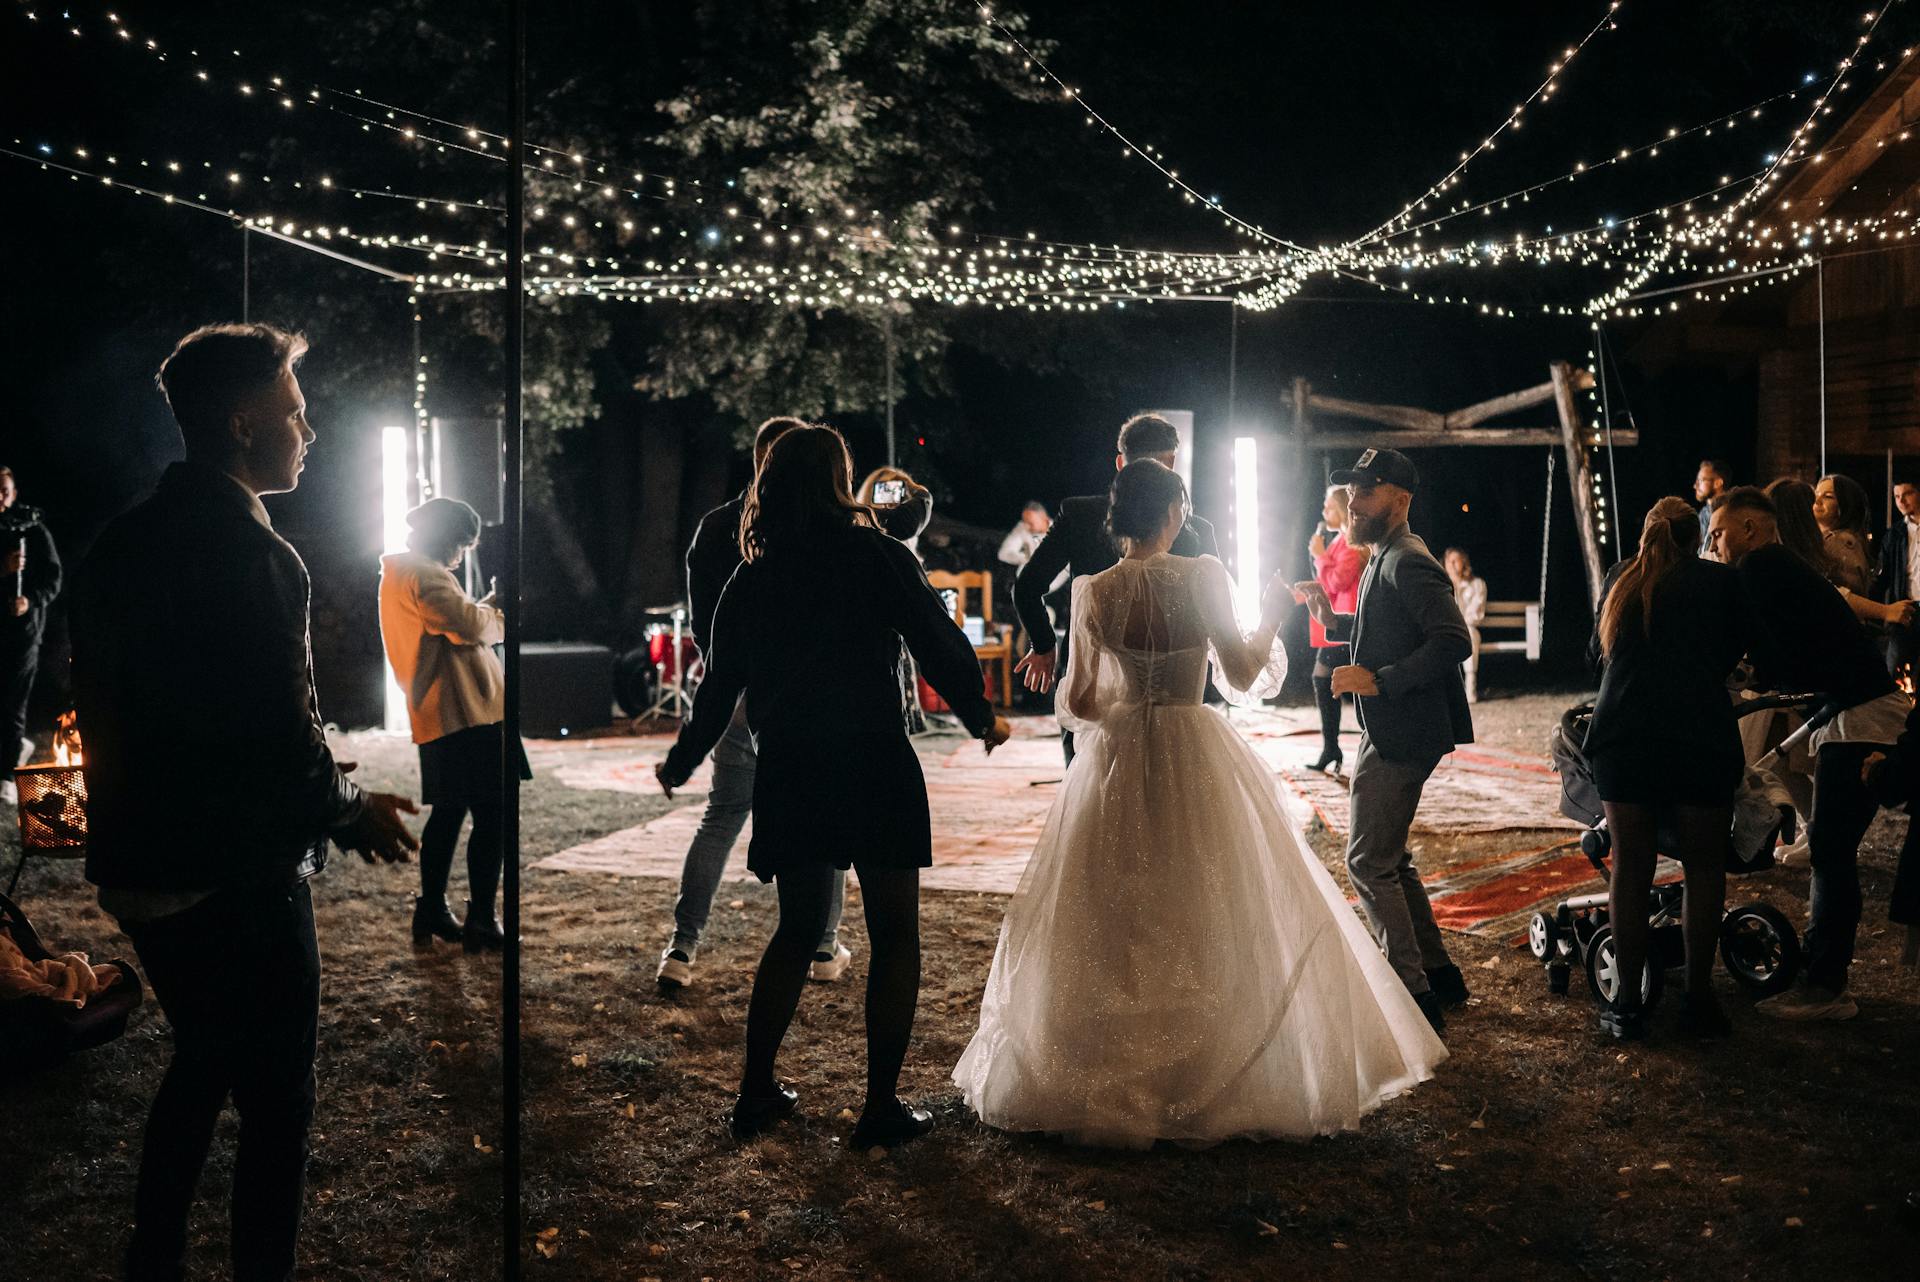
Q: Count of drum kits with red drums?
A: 1